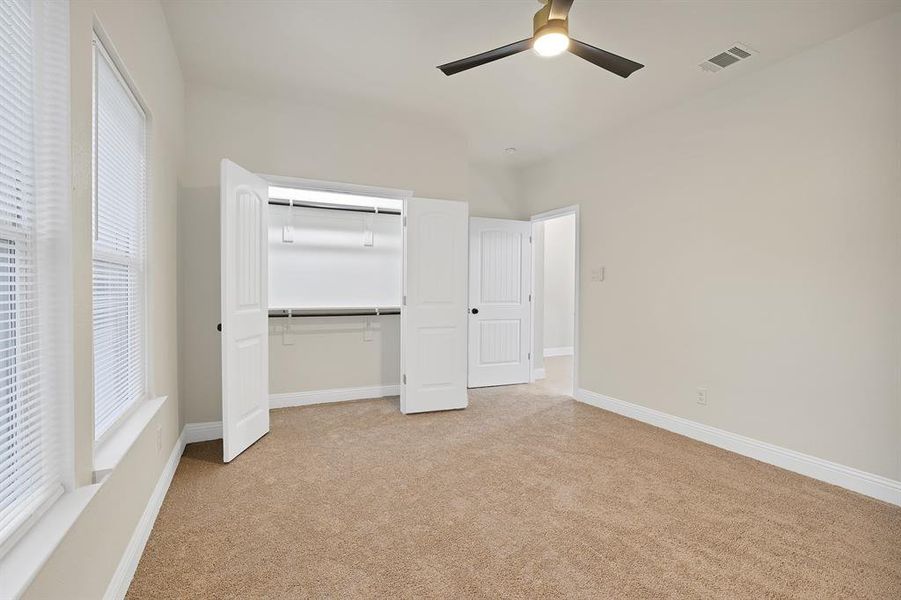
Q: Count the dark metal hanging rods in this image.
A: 2